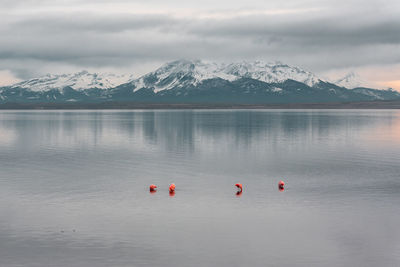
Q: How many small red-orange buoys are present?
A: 4